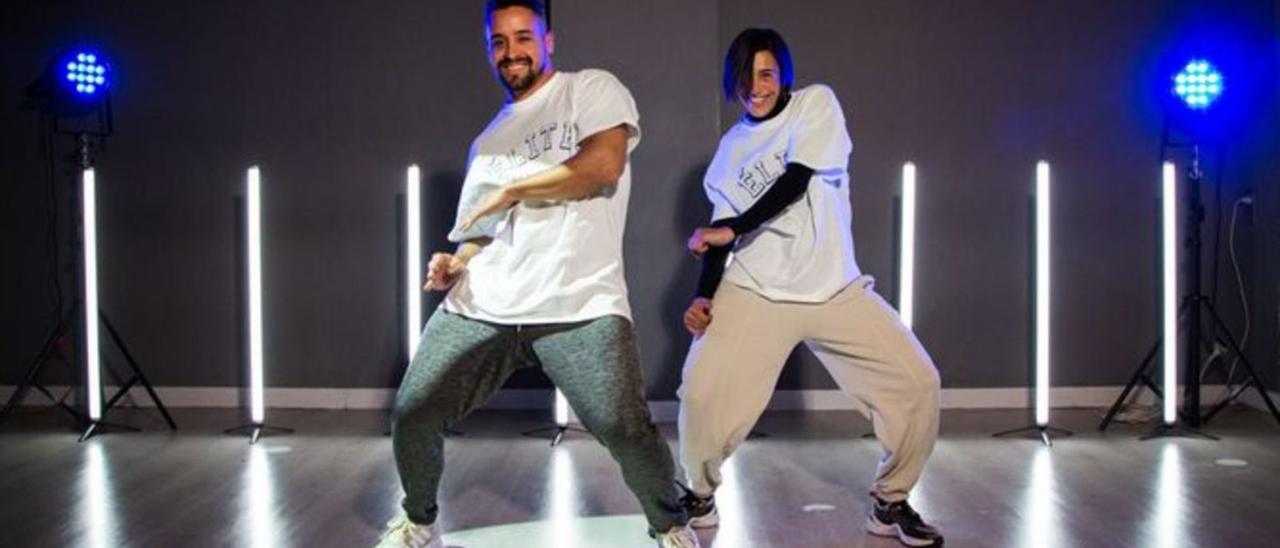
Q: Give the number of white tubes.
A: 7